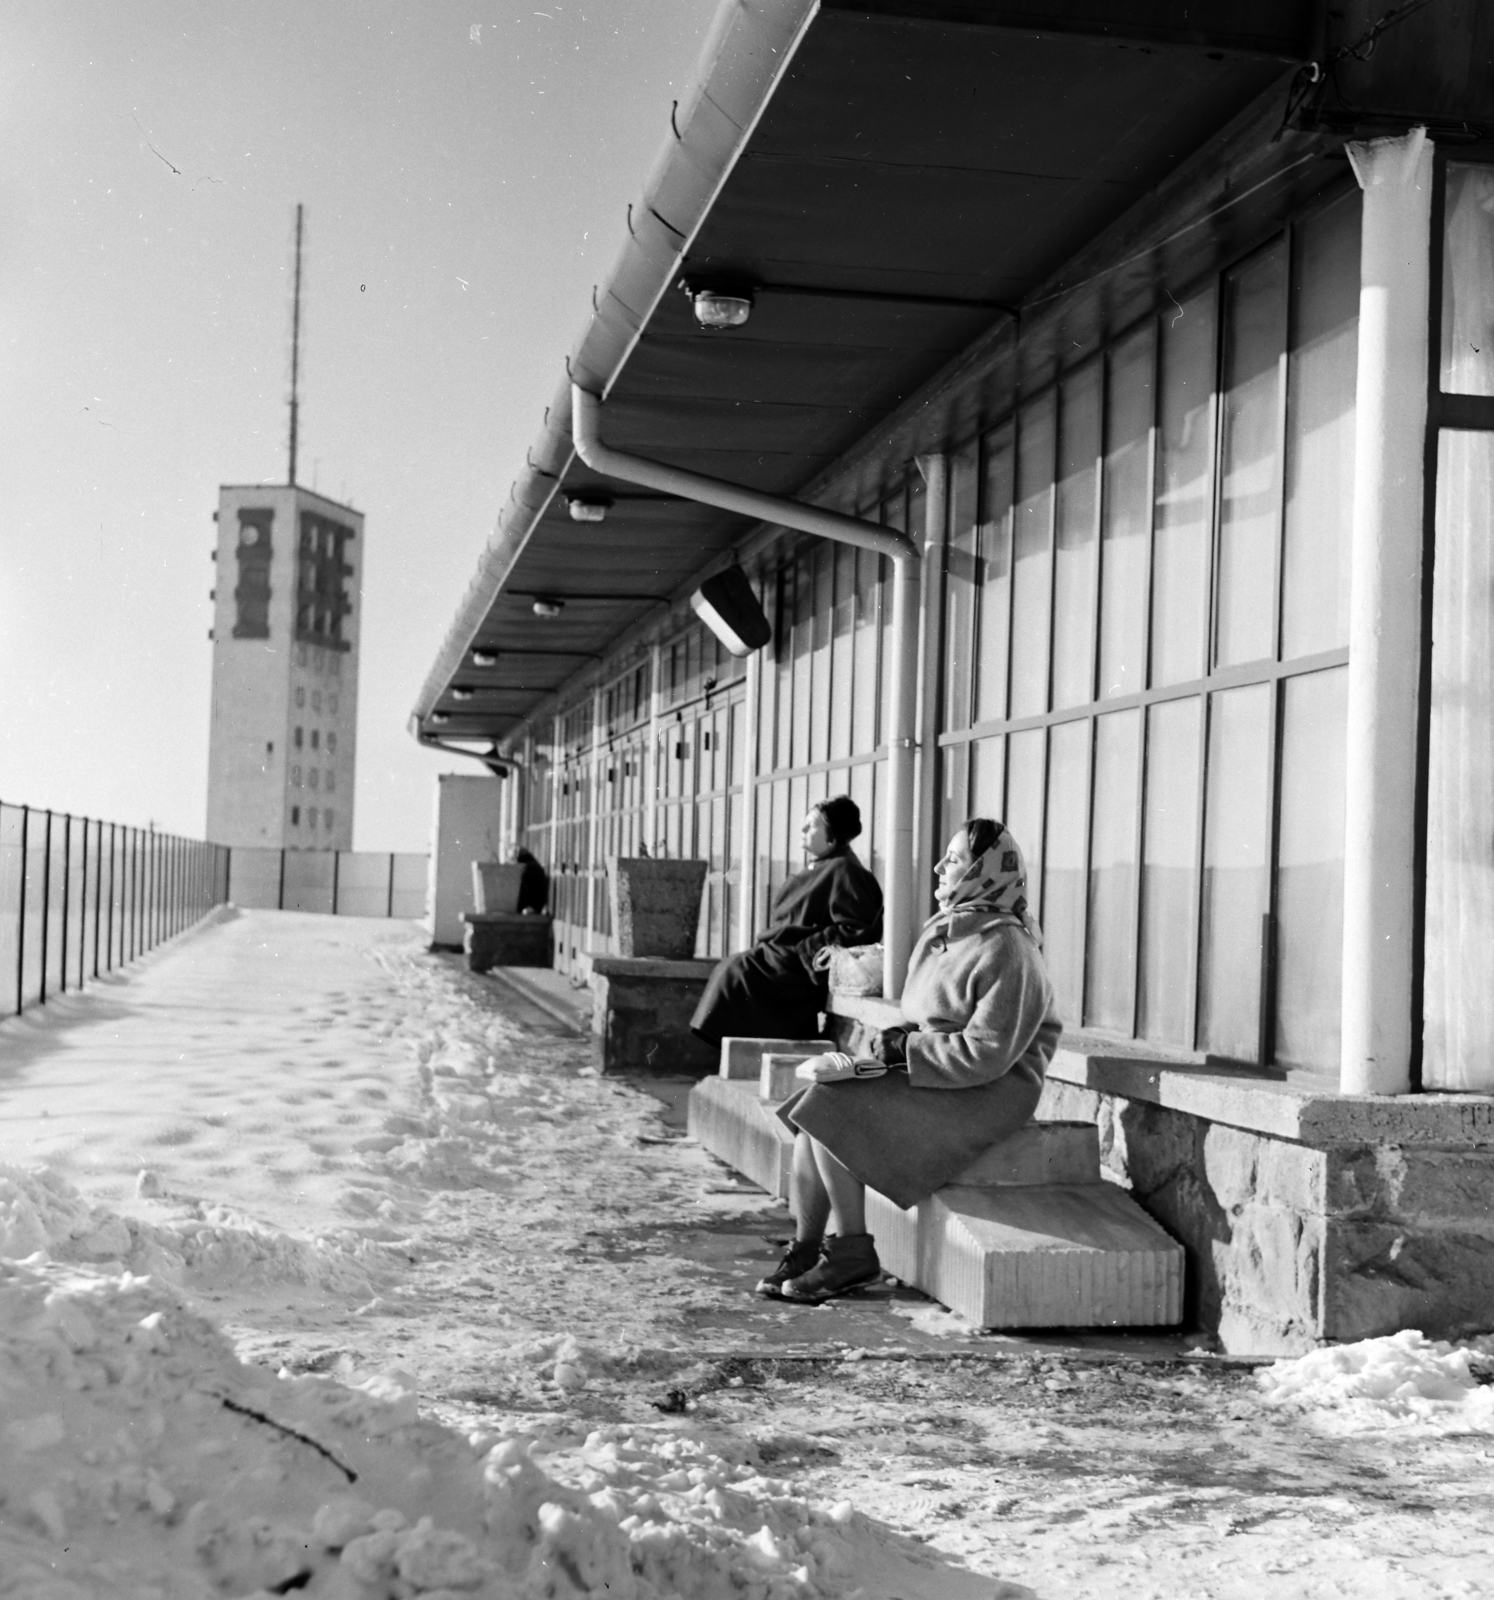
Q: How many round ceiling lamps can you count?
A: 6